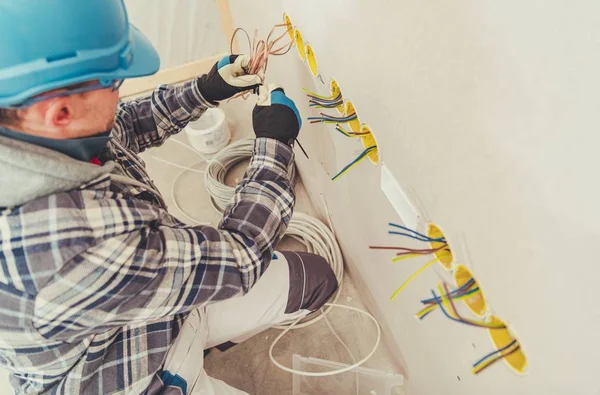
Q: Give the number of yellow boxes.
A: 9